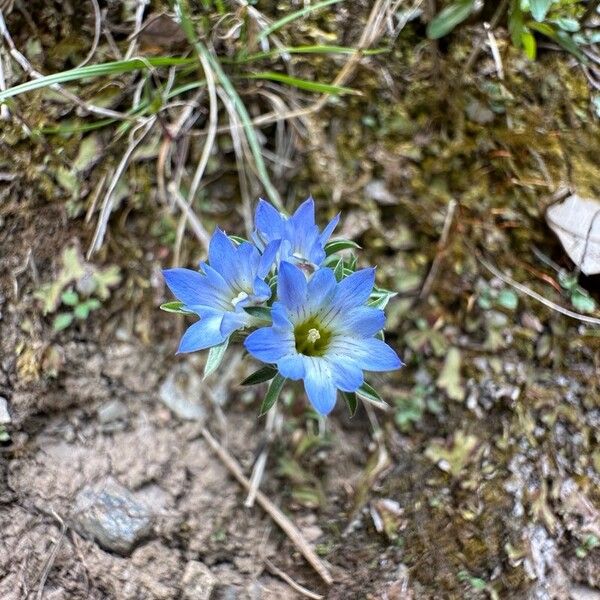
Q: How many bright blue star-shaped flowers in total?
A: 3